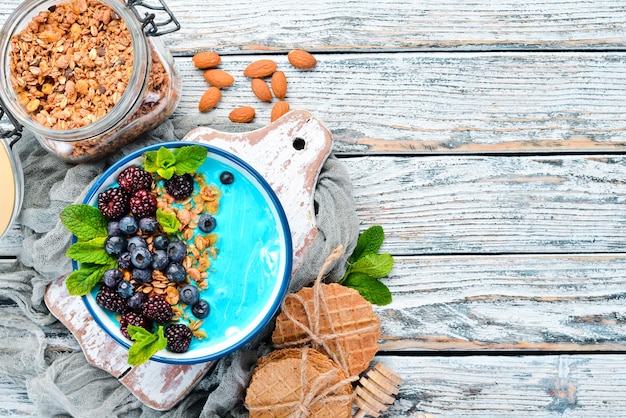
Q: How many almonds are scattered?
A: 9